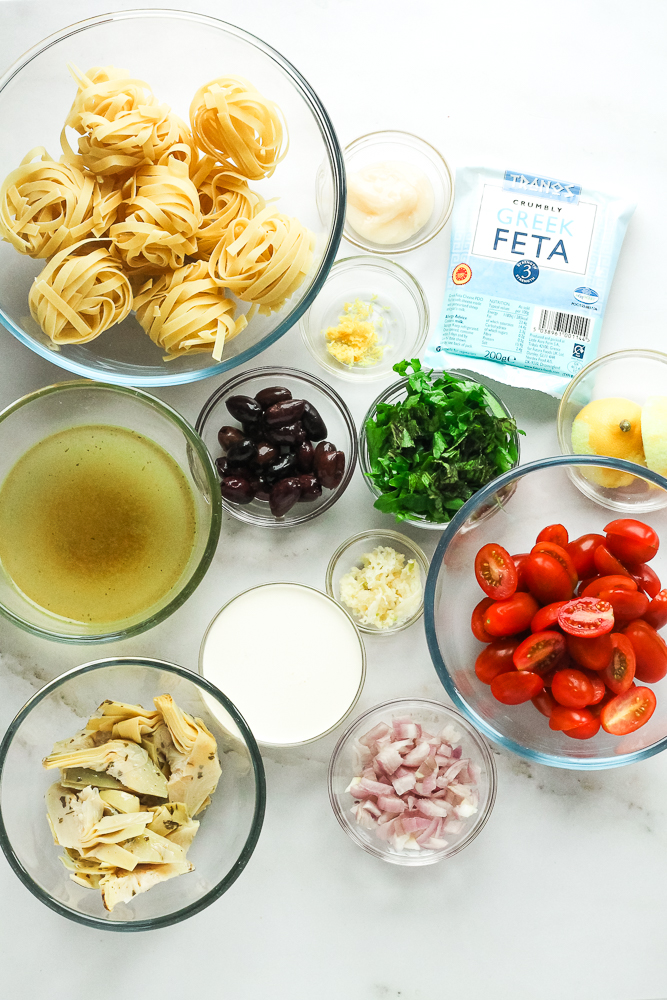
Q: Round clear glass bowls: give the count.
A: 12